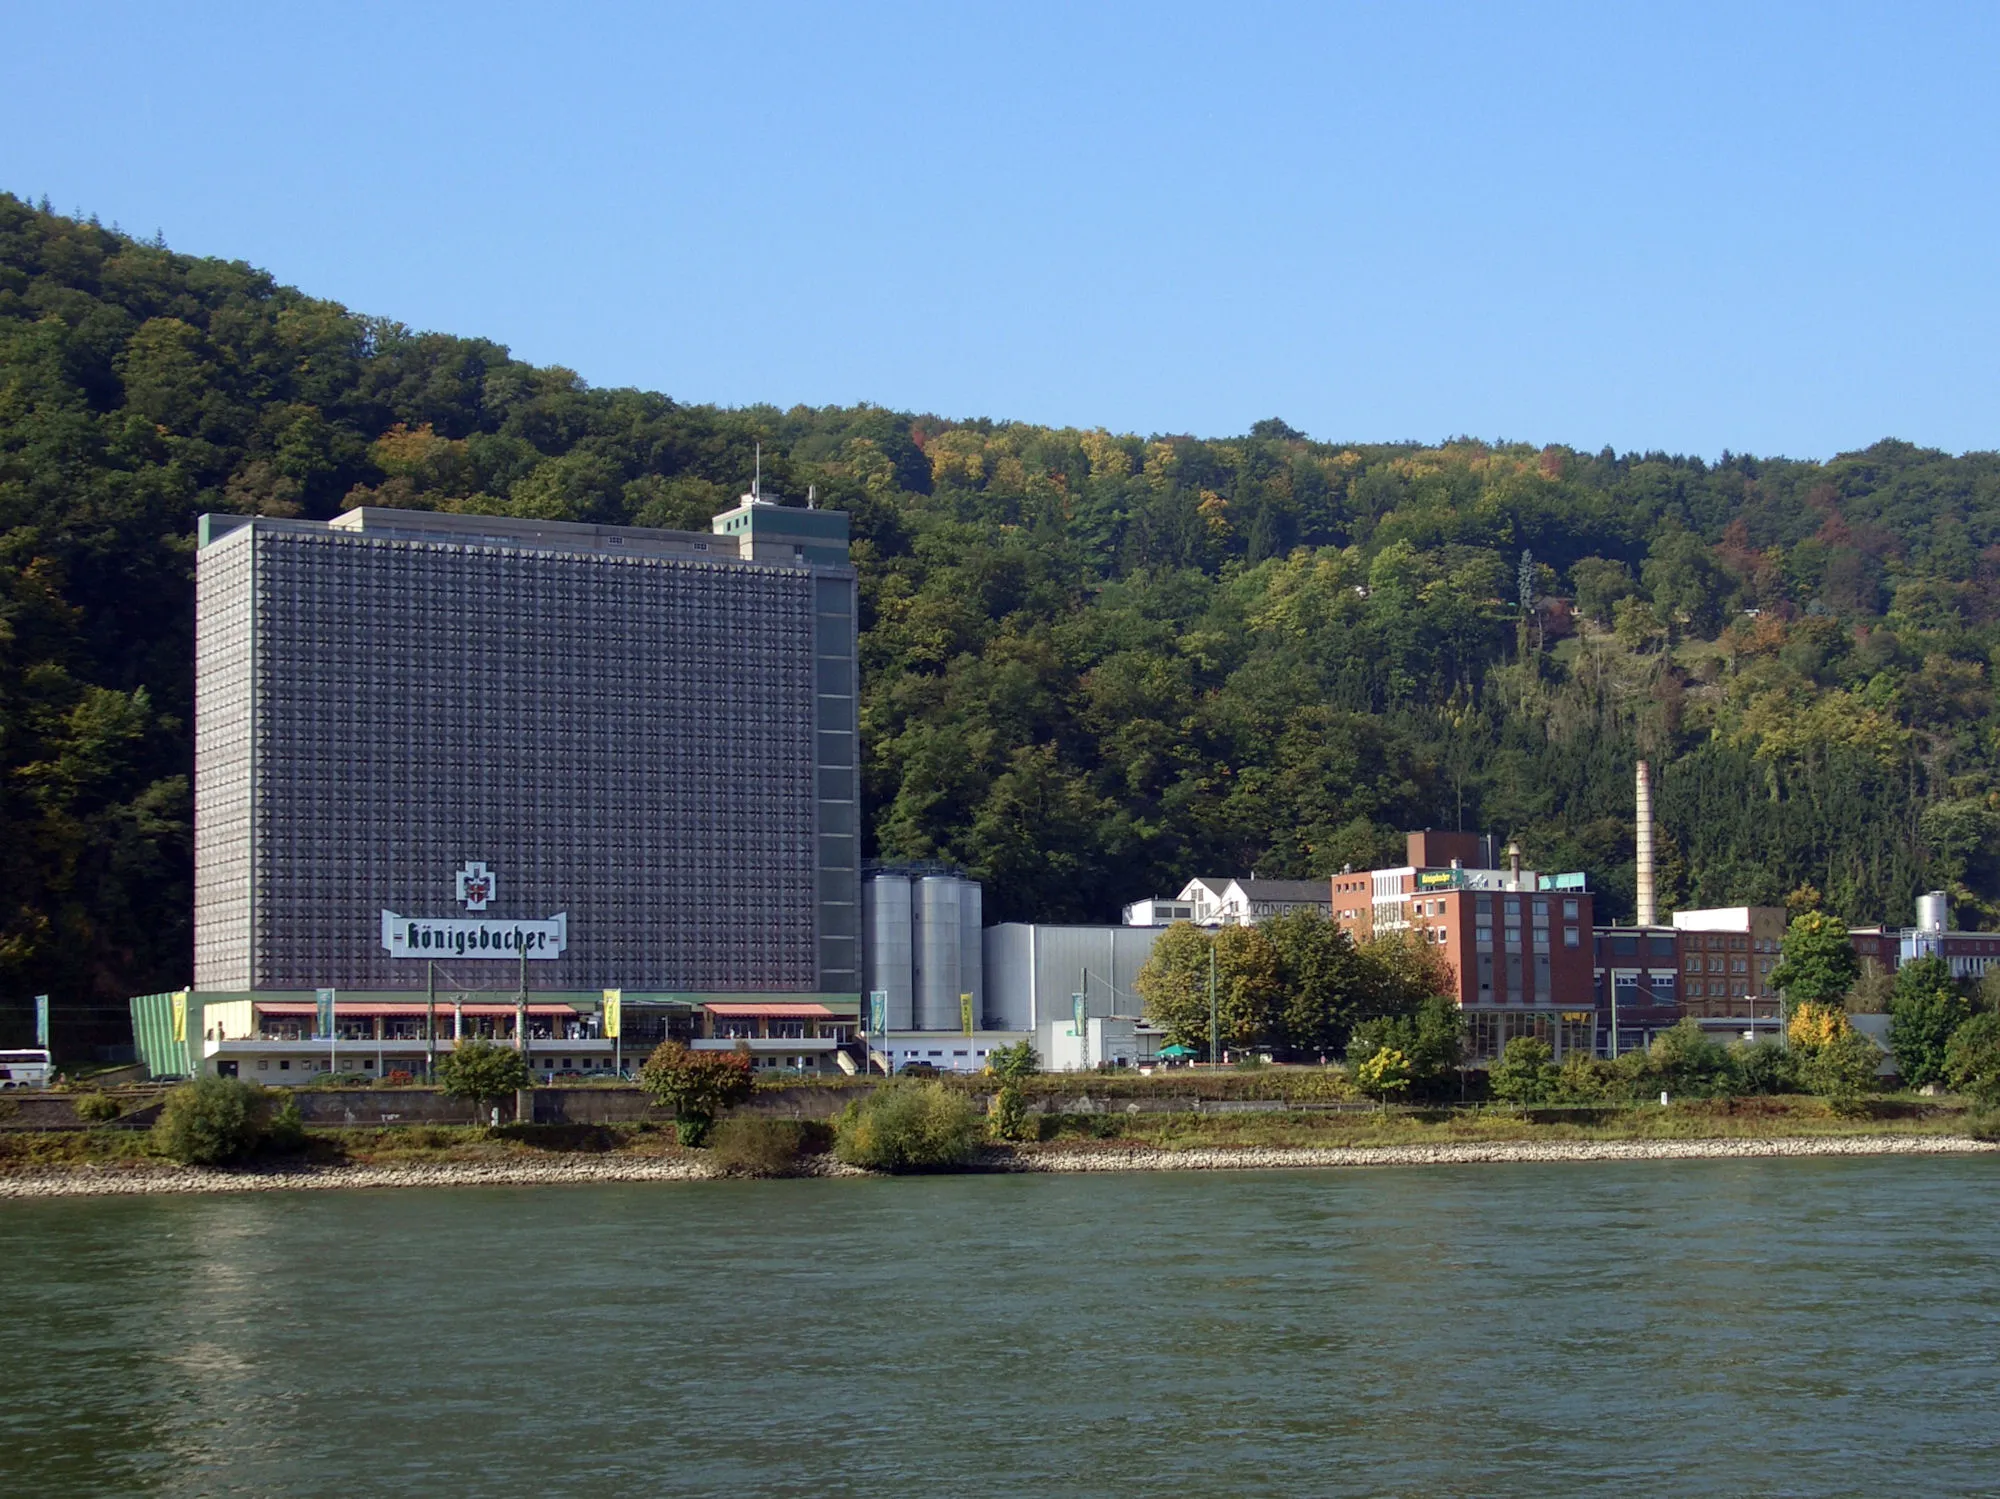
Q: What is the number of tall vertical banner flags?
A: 7